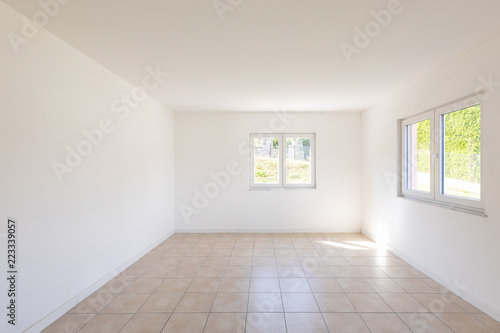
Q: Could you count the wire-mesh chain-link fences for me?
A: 1